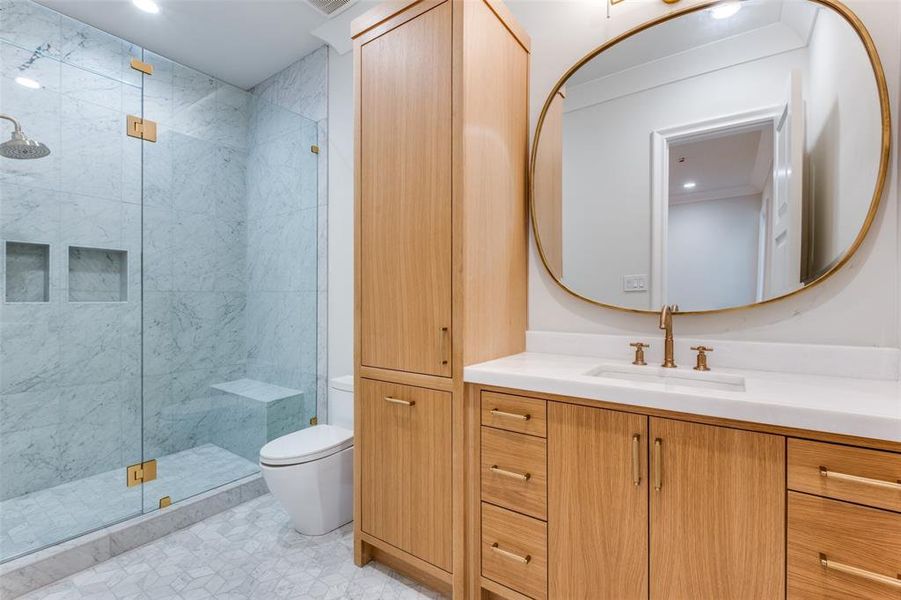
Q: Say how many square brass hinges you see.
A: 2